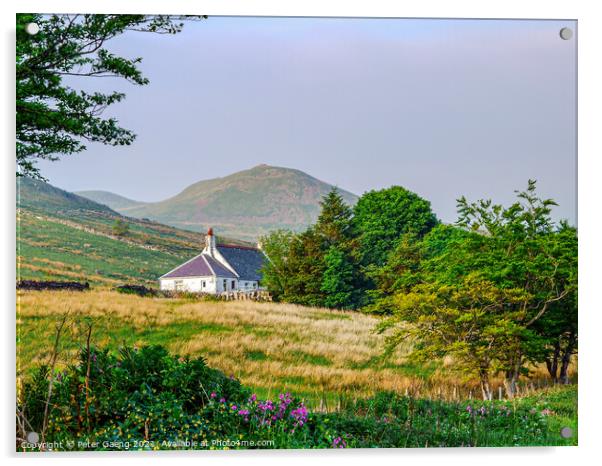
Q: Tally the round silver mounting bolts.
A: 4